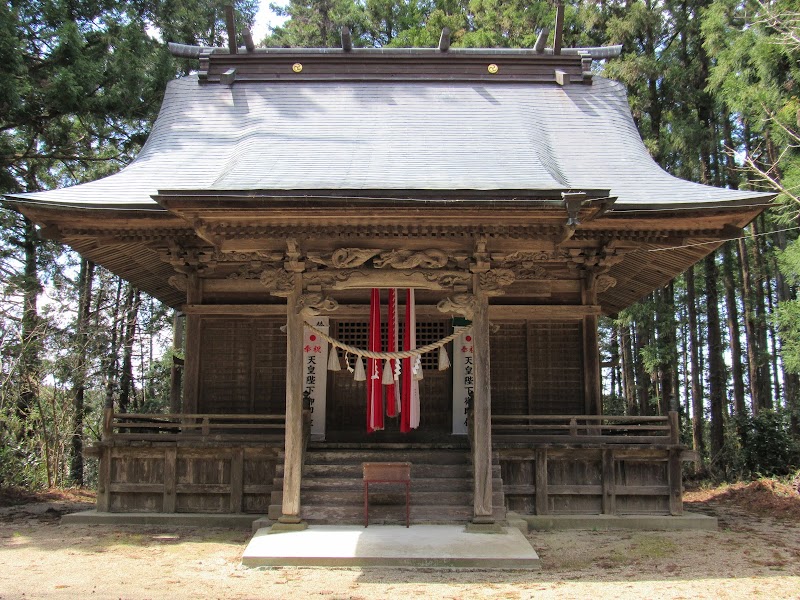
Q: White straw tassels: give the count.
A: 5